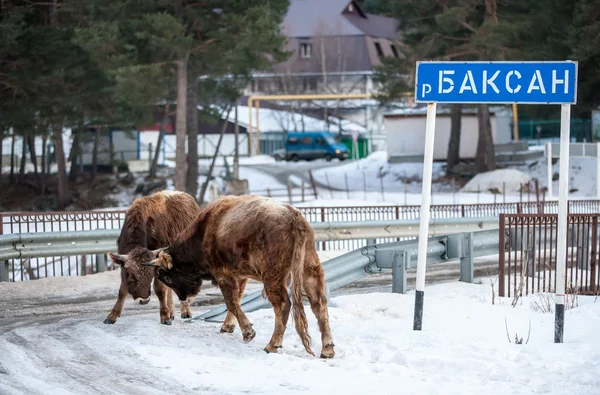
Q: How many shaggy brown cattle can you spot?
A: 2